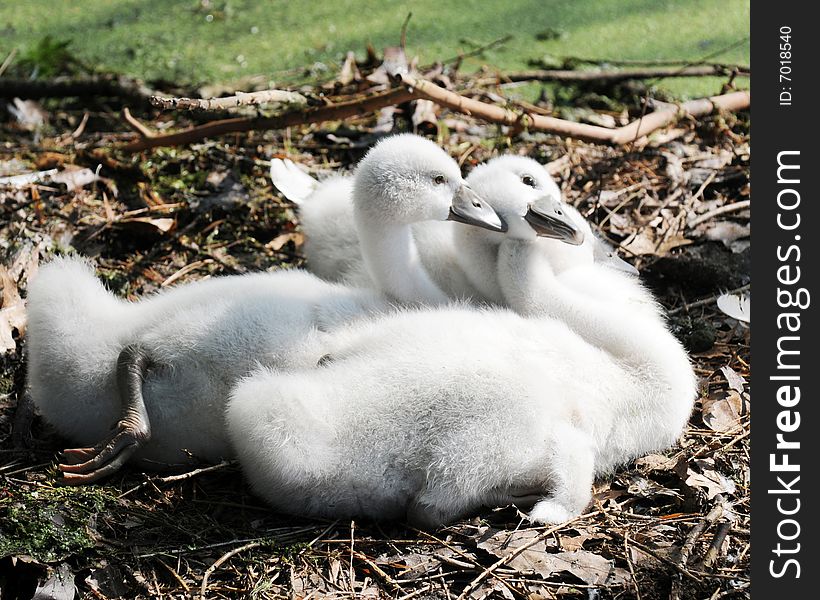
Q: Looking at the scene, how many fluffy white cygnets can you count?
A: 3